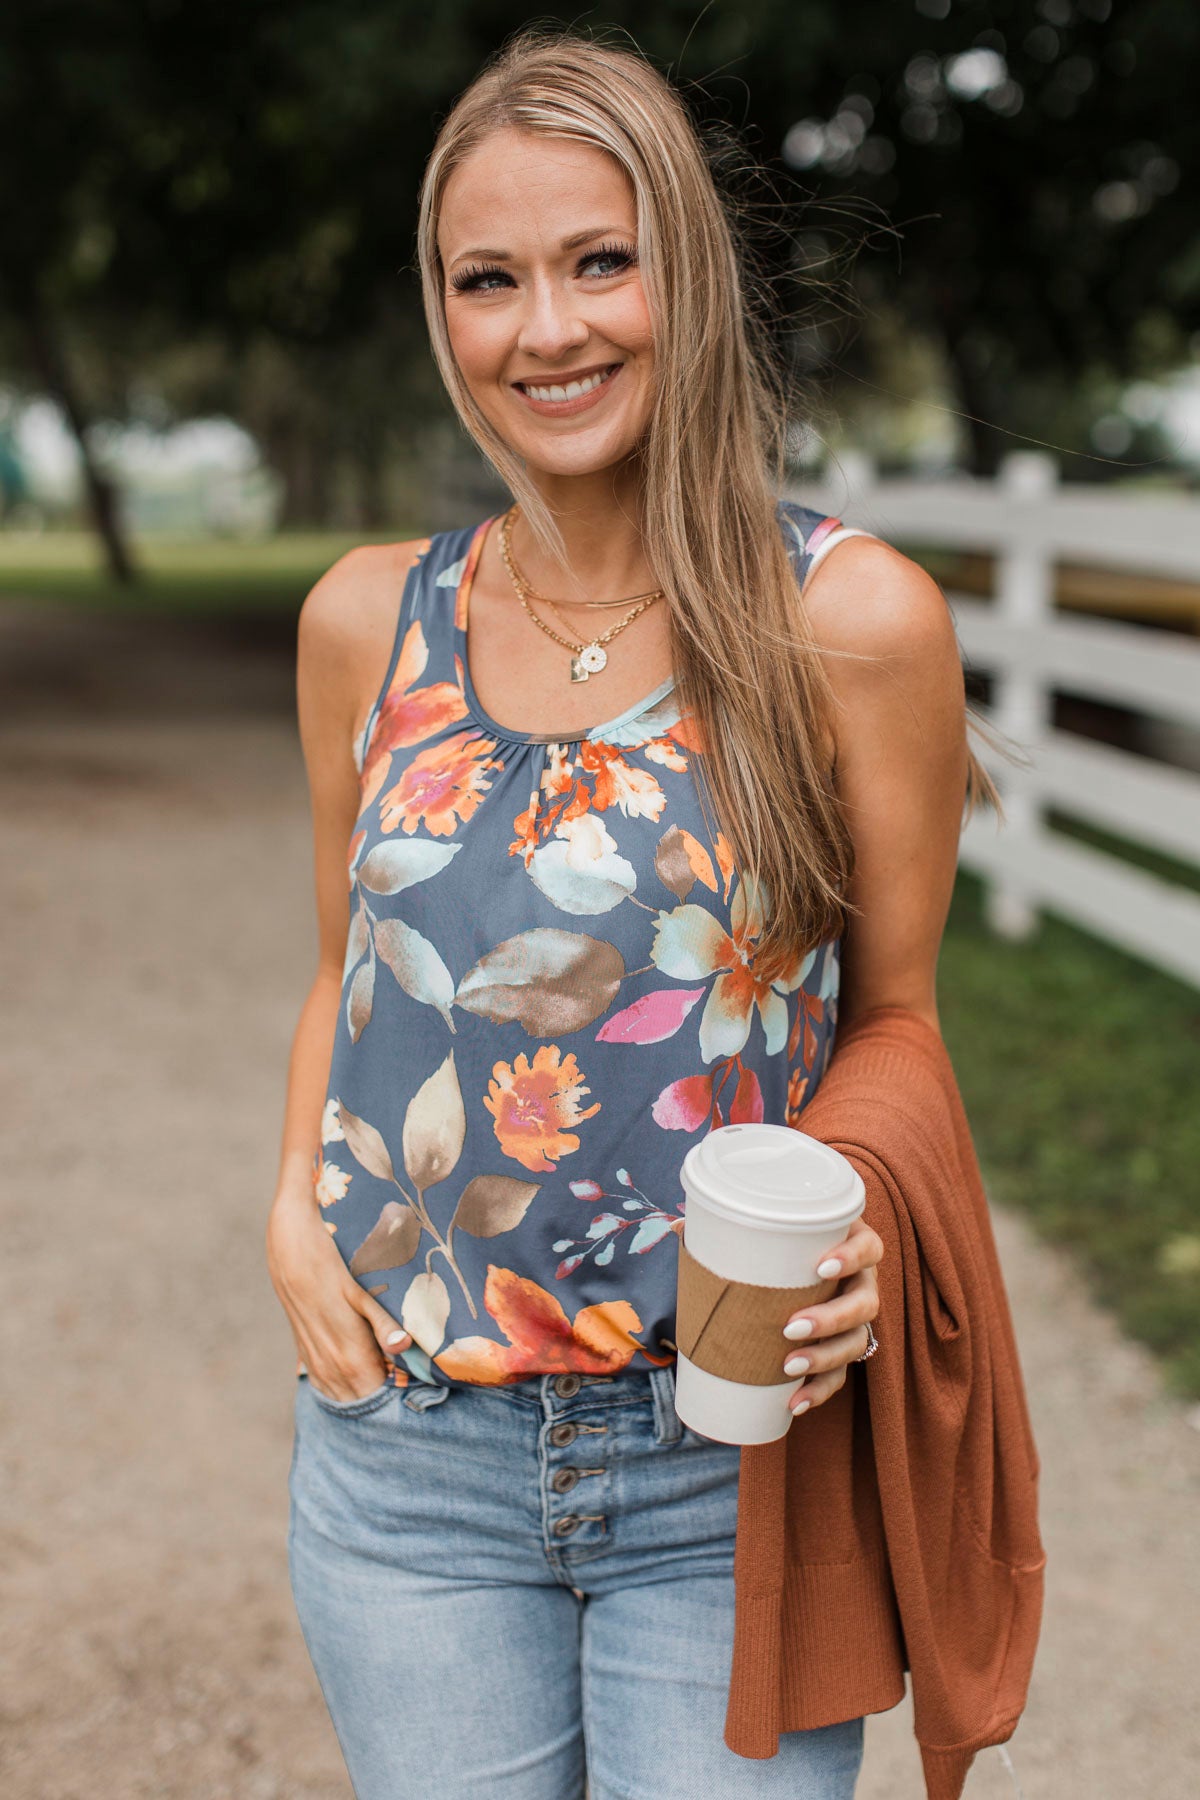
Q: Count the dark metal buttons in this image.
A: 4